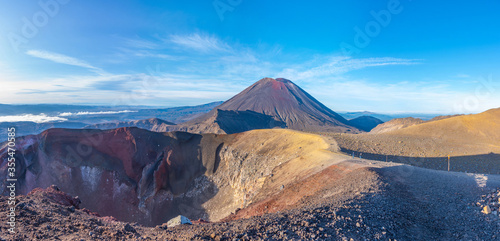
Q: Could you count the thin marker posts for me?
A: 4